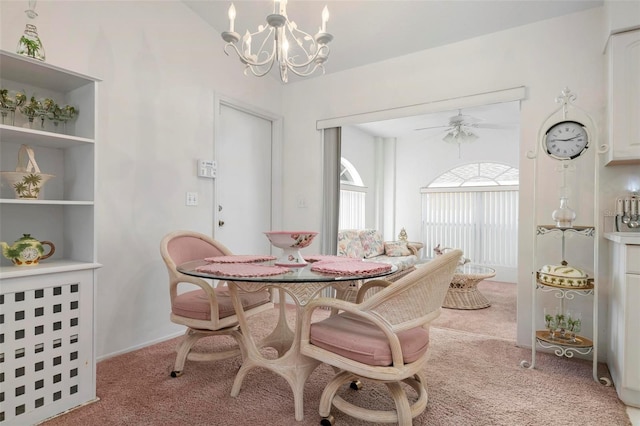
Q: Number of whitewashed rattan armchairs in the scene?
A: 2